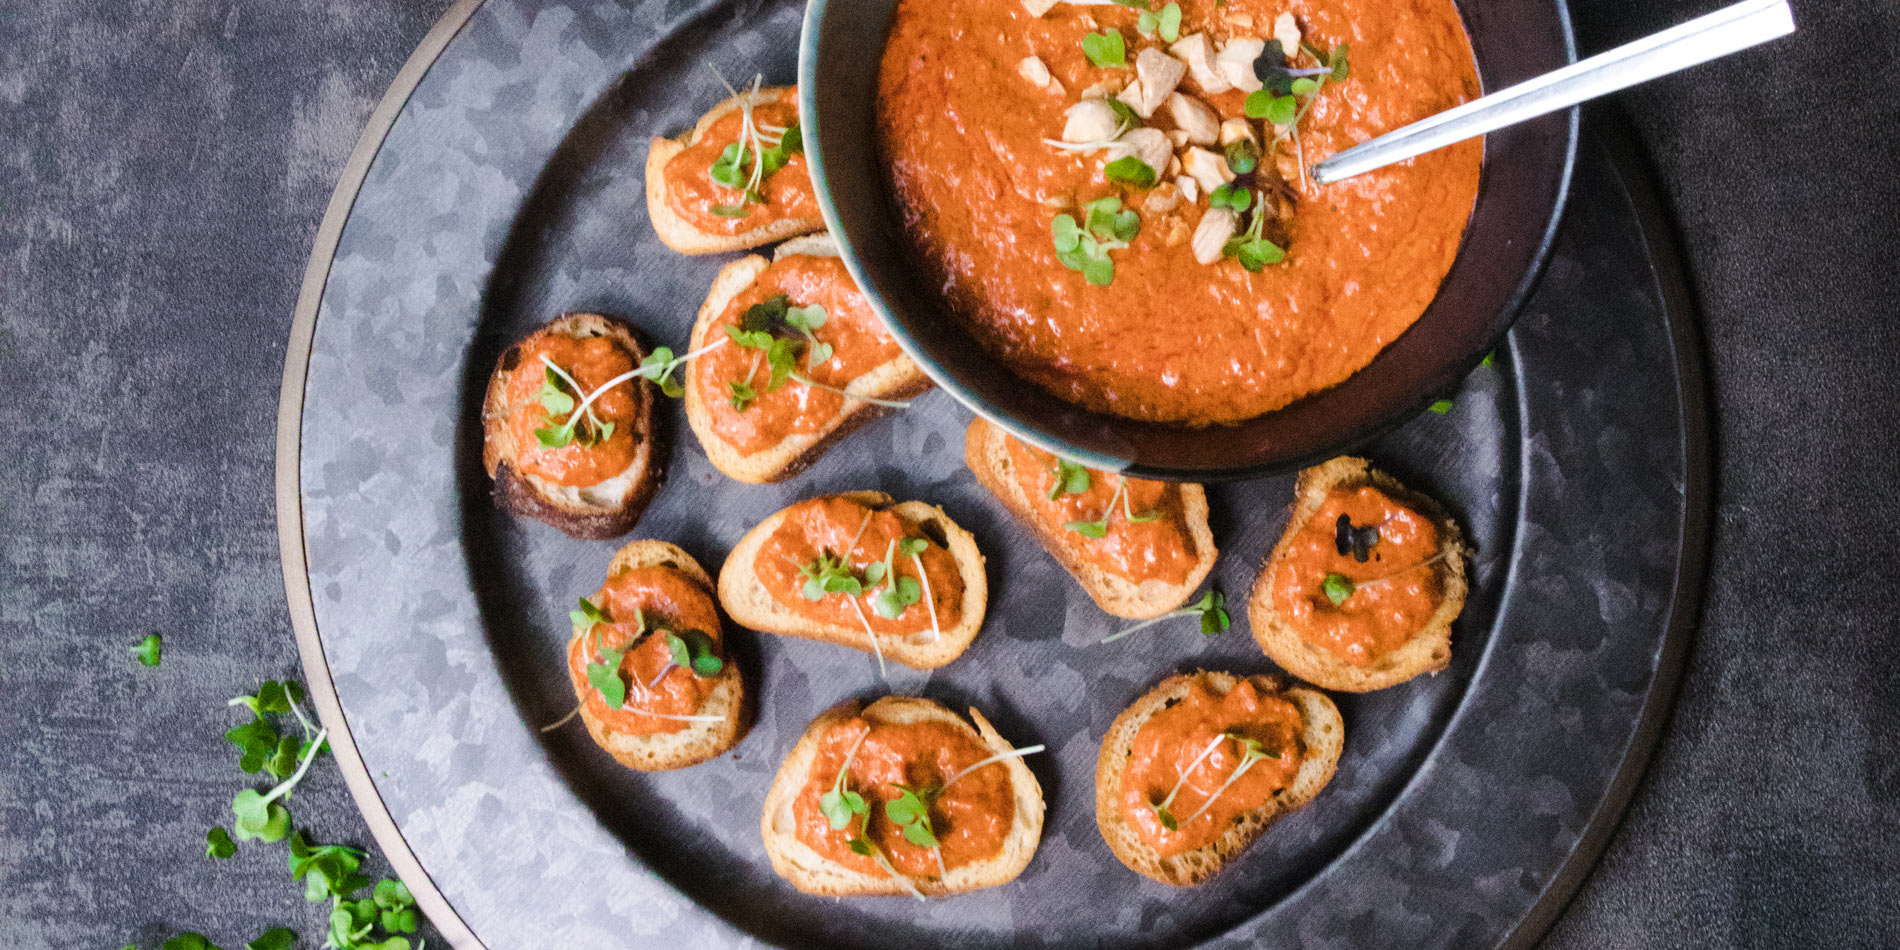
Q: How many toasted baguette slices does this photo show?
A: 9